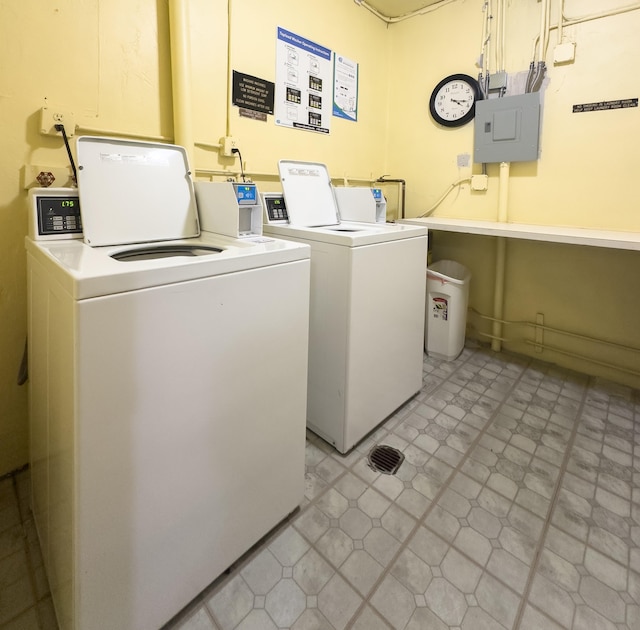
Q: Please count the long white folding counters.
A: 1